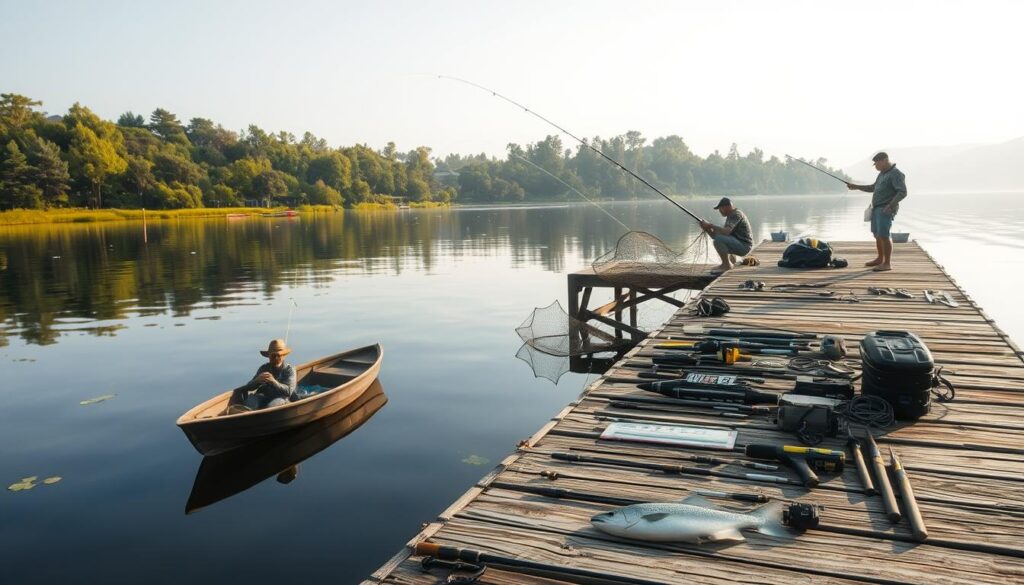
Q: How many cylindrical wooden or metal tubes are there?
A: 3